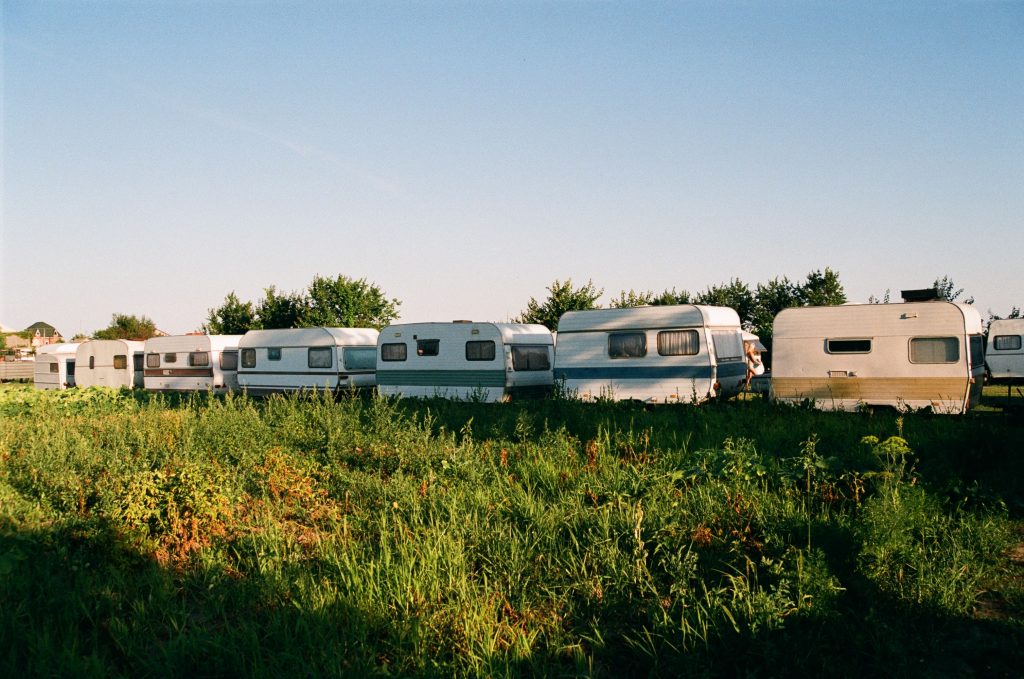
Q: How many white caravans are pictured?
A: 8